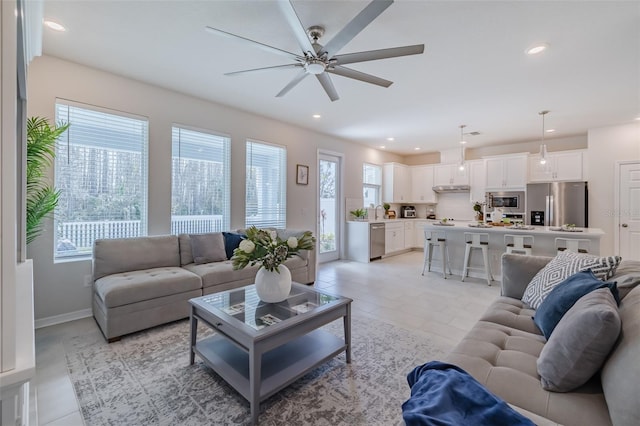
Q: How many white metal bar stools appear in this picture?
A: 4